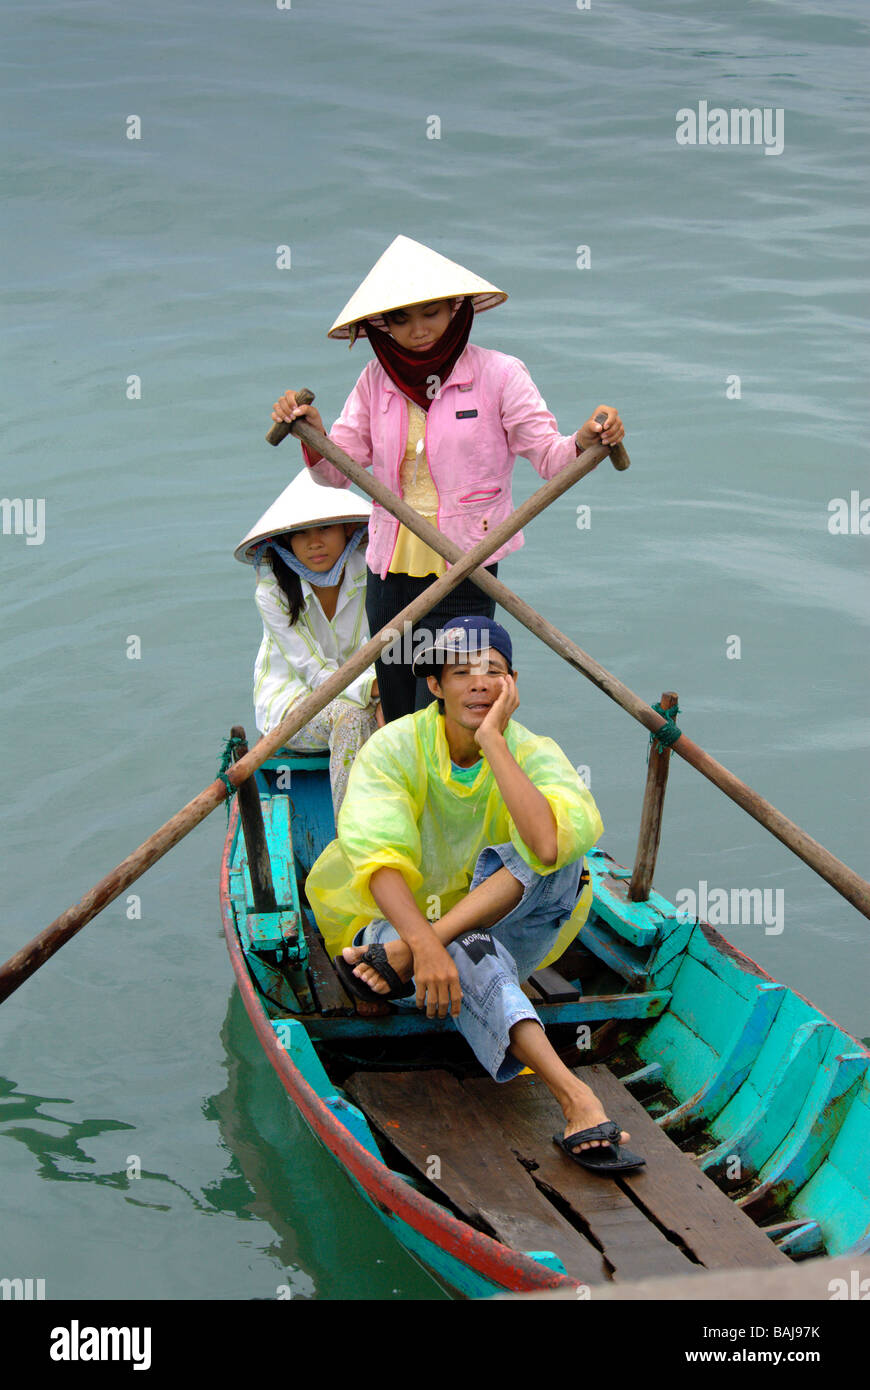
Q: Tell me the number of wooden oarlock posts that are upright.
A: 2